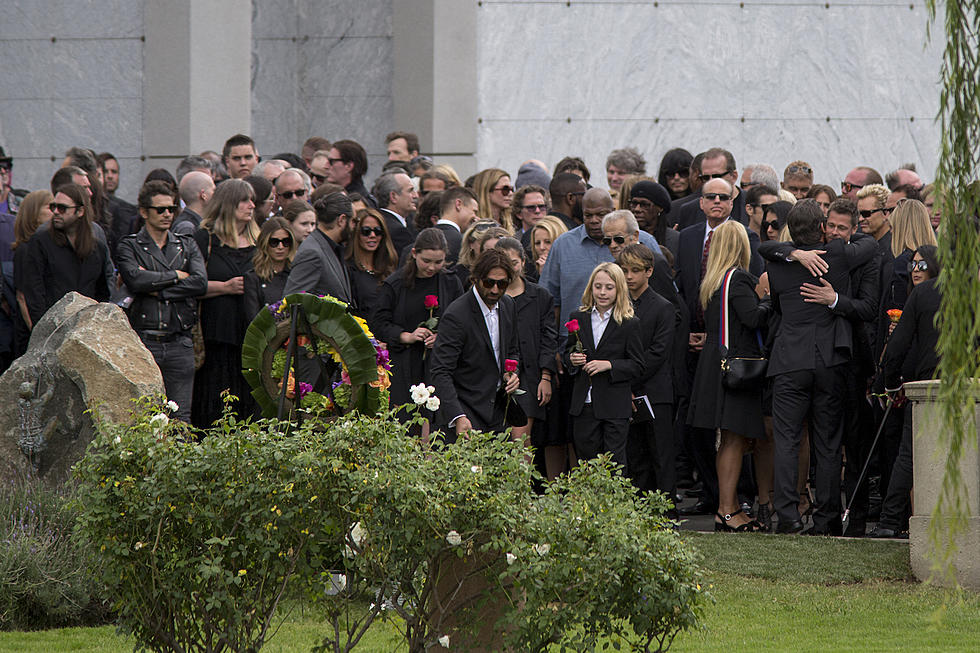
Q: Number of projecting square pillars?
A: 2